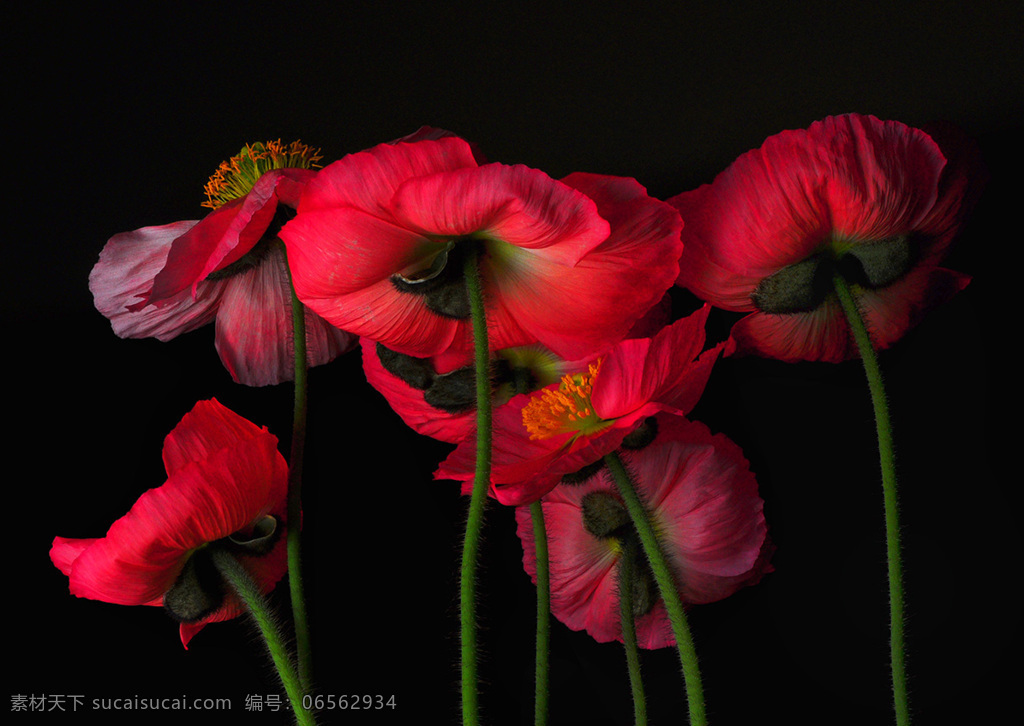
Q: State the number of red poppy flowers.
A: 7